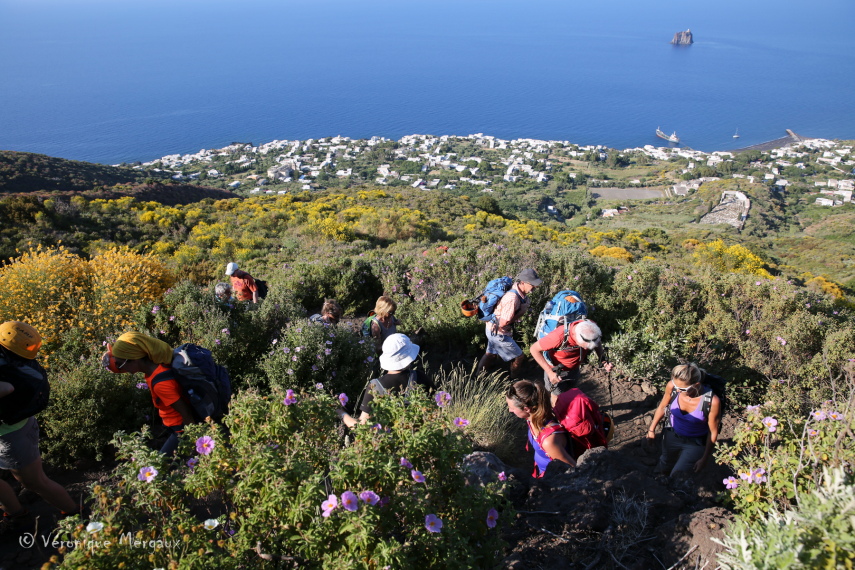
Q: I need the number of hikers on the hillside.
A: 11